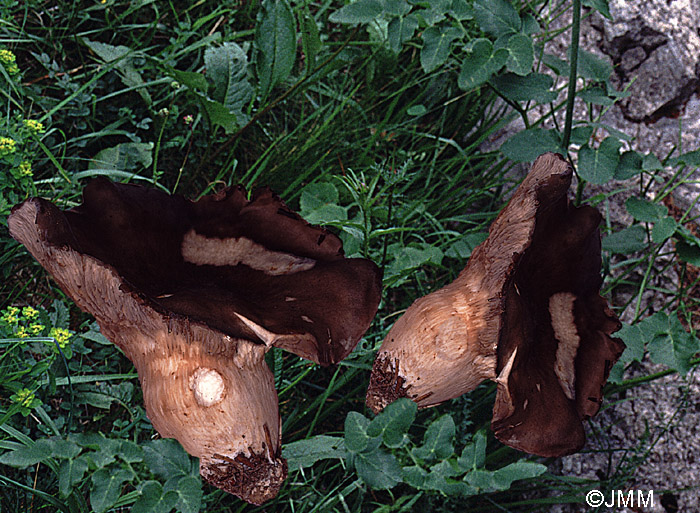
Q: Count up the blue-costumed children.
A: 0